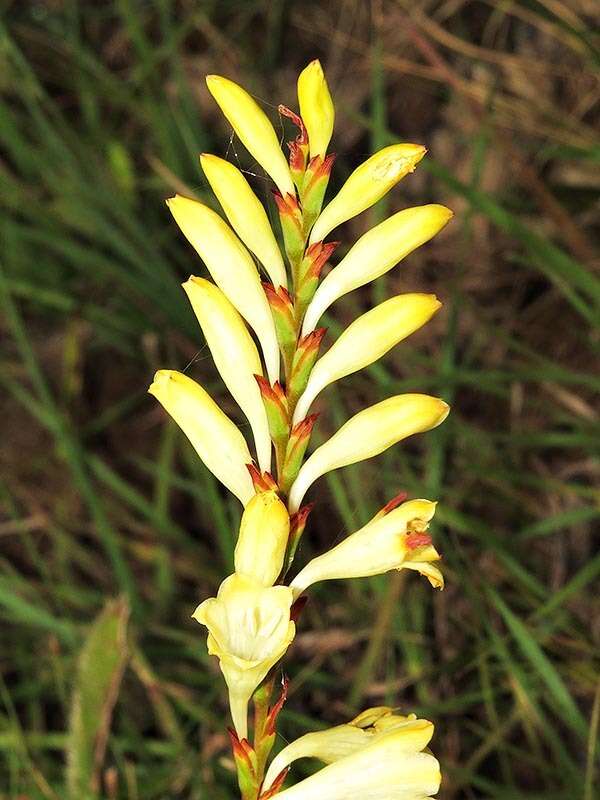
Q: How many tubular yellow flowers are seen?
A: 15